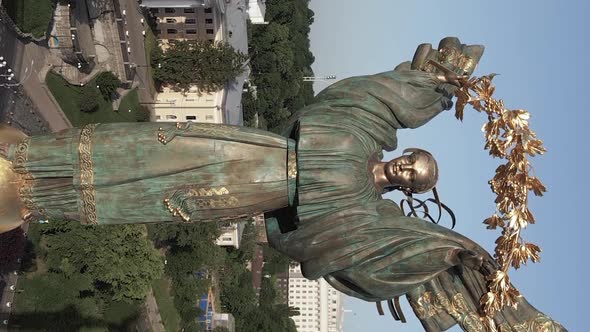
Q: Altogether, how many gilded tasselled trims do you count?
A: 2